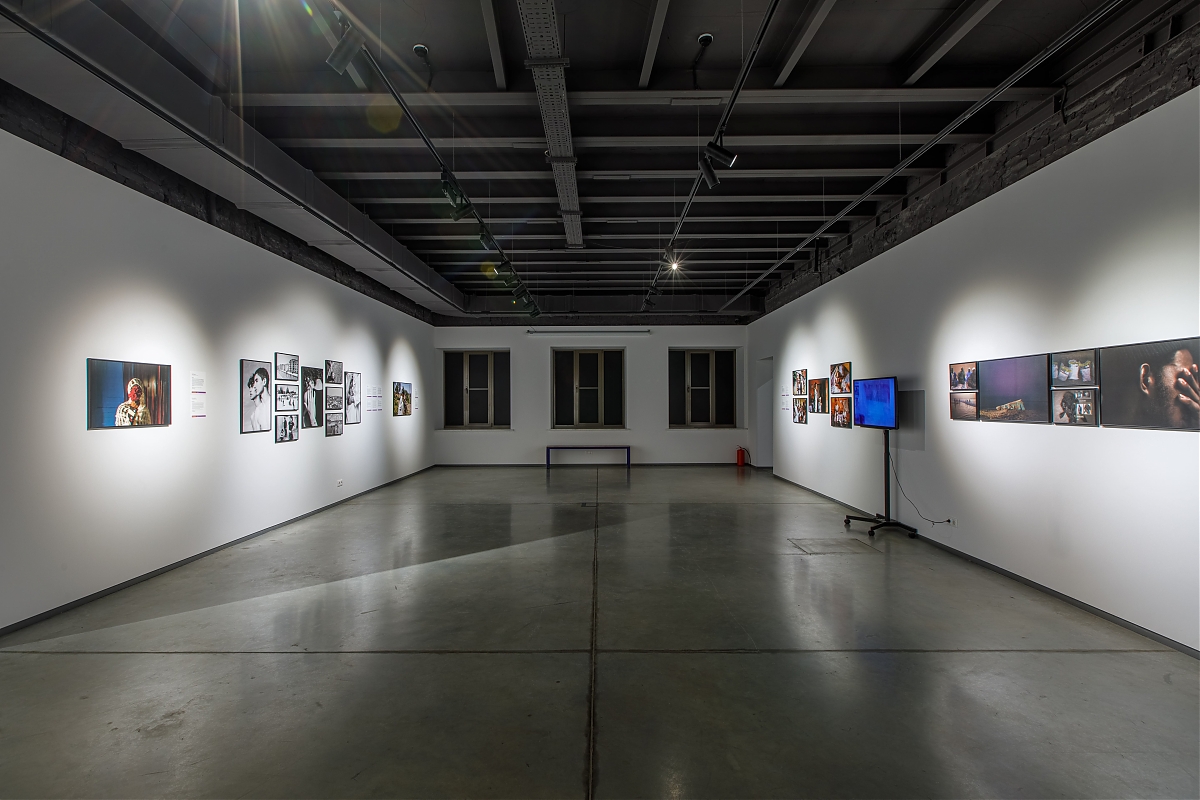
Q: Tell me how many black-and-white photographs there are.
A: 9